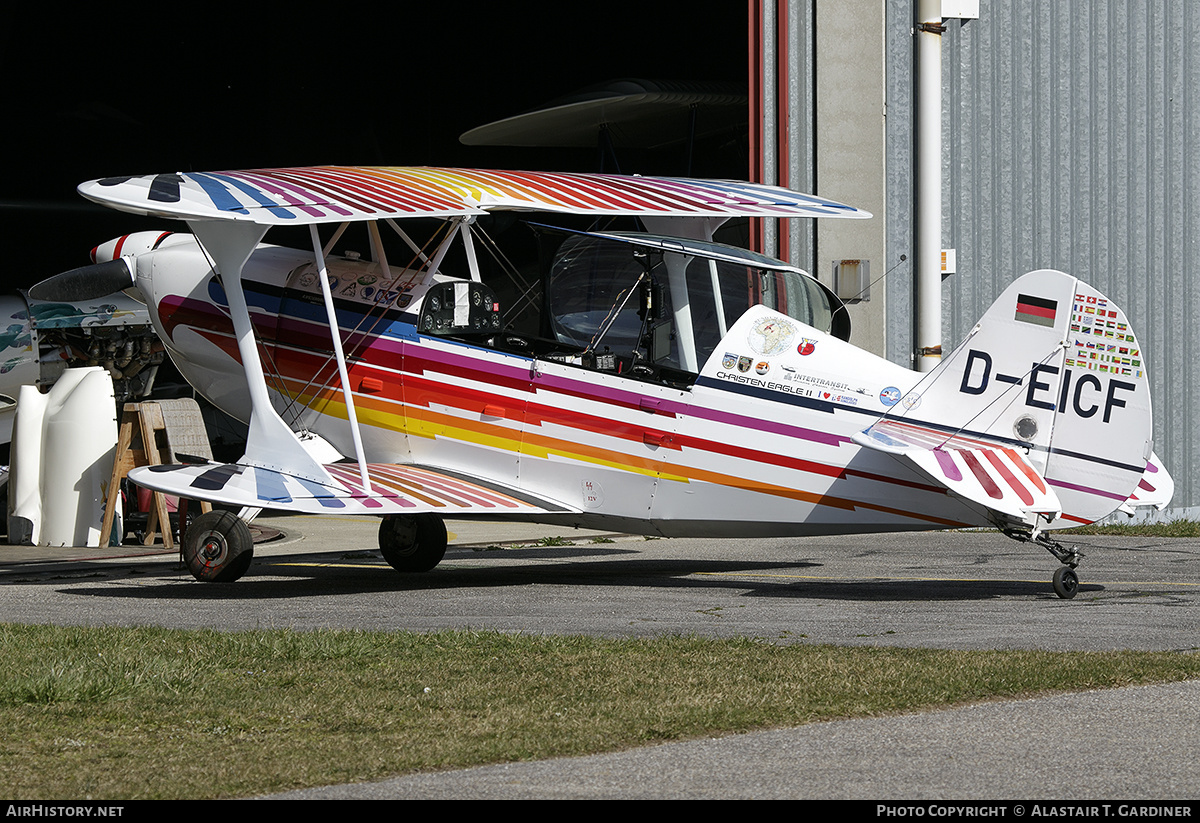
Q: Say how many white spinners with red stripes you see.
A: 1